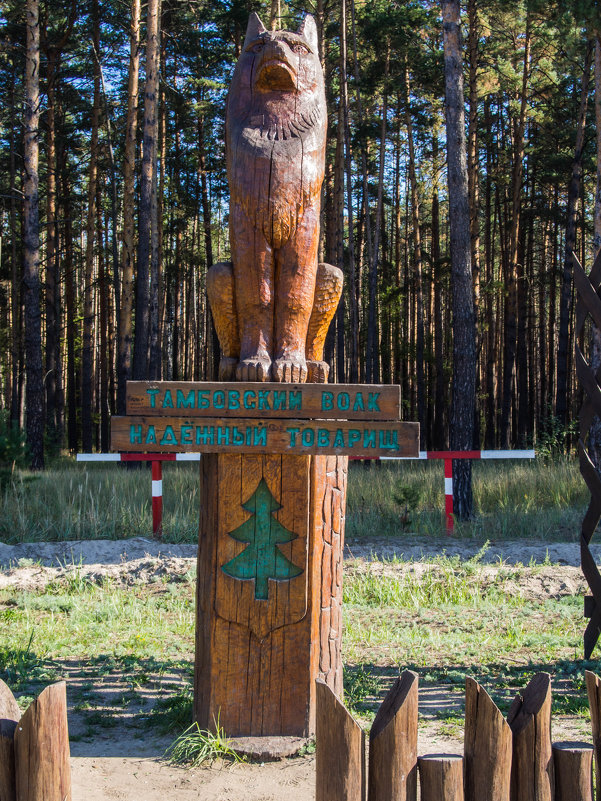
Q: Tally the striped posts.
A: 2